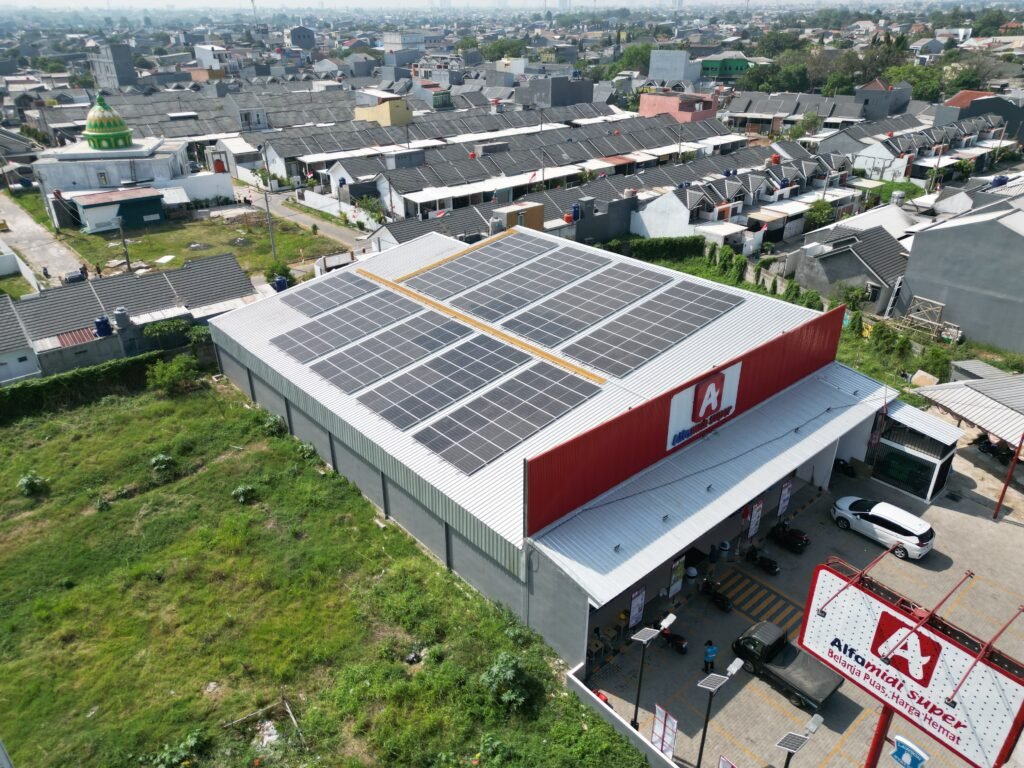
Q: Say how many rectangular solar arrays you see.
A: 9